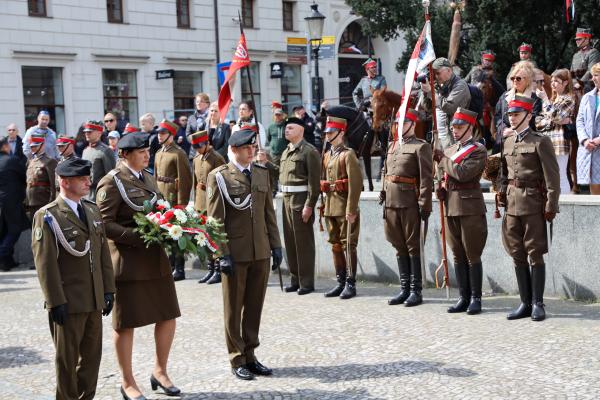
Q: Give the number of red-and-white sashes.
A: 1